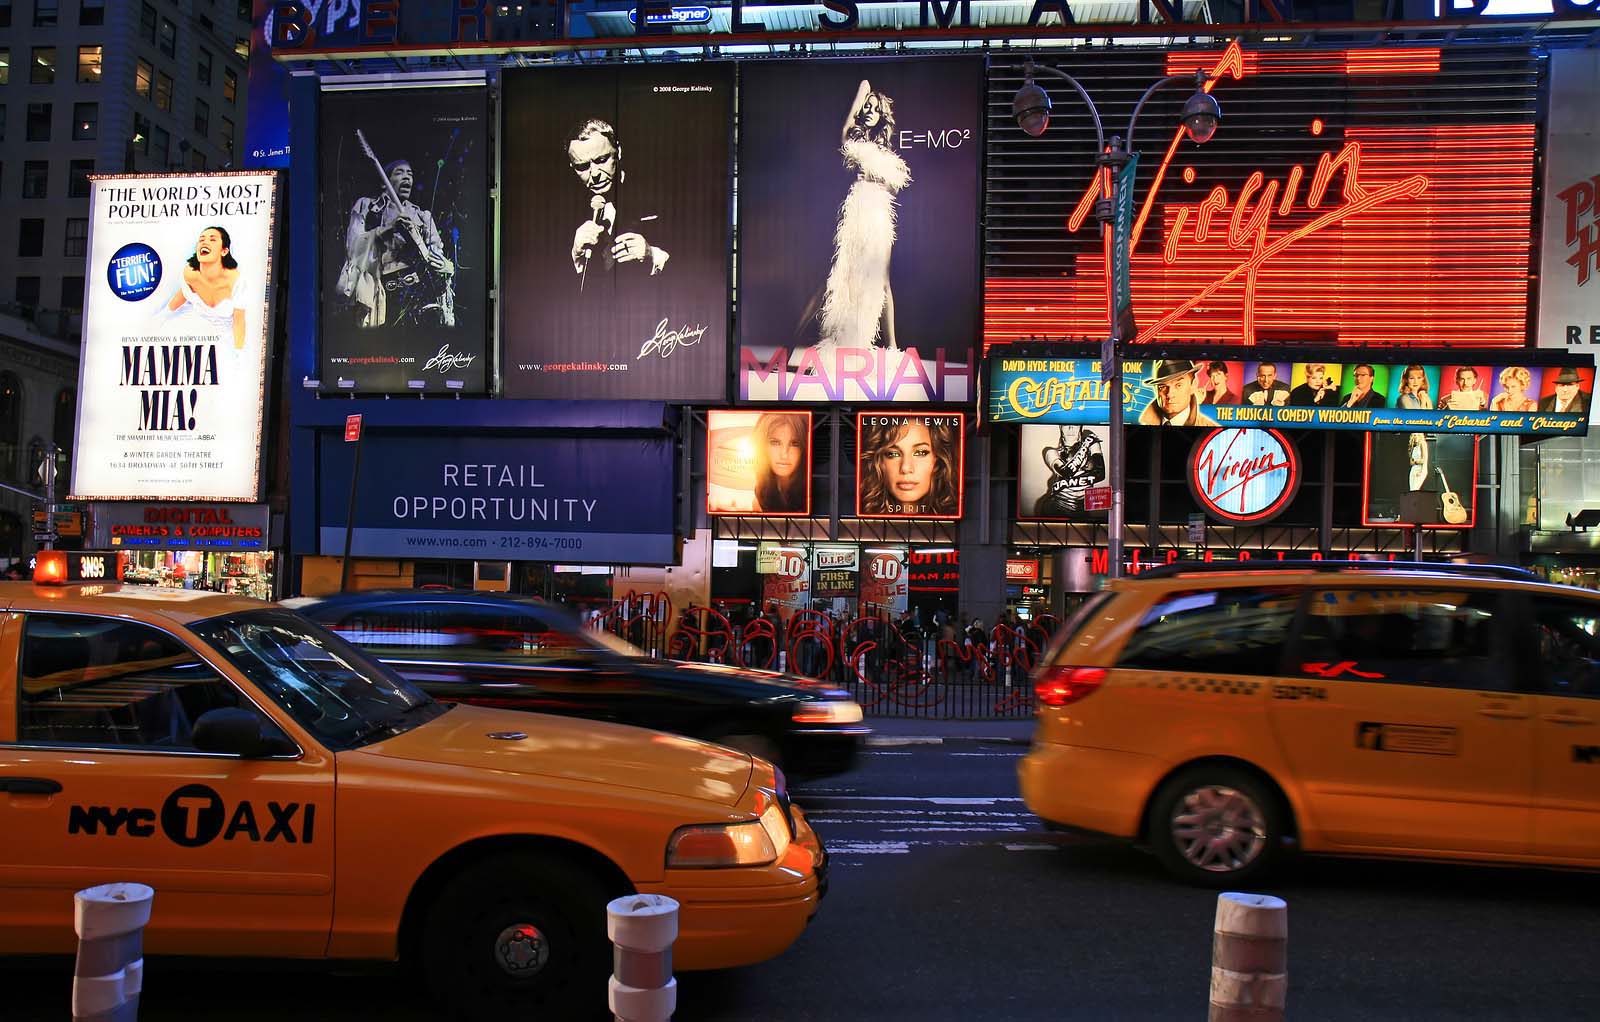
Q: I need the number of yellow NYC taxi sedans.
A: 1